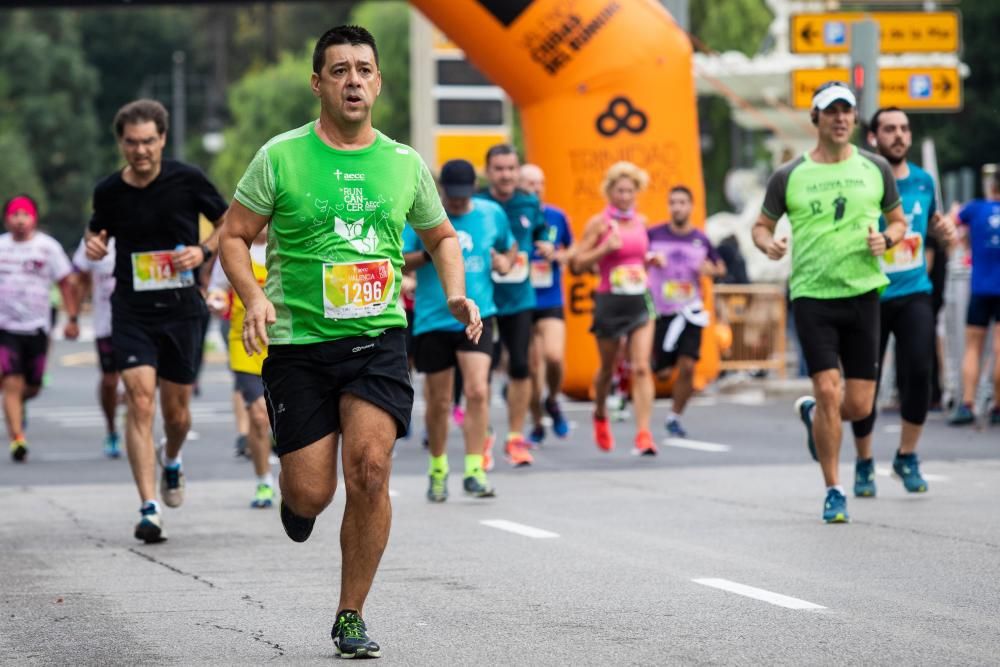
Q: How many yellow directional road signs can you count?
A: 2